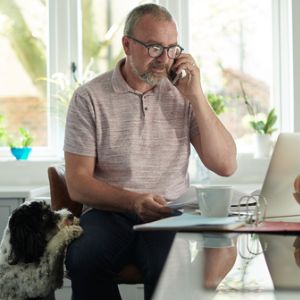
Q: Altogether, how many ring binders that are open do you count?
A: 1